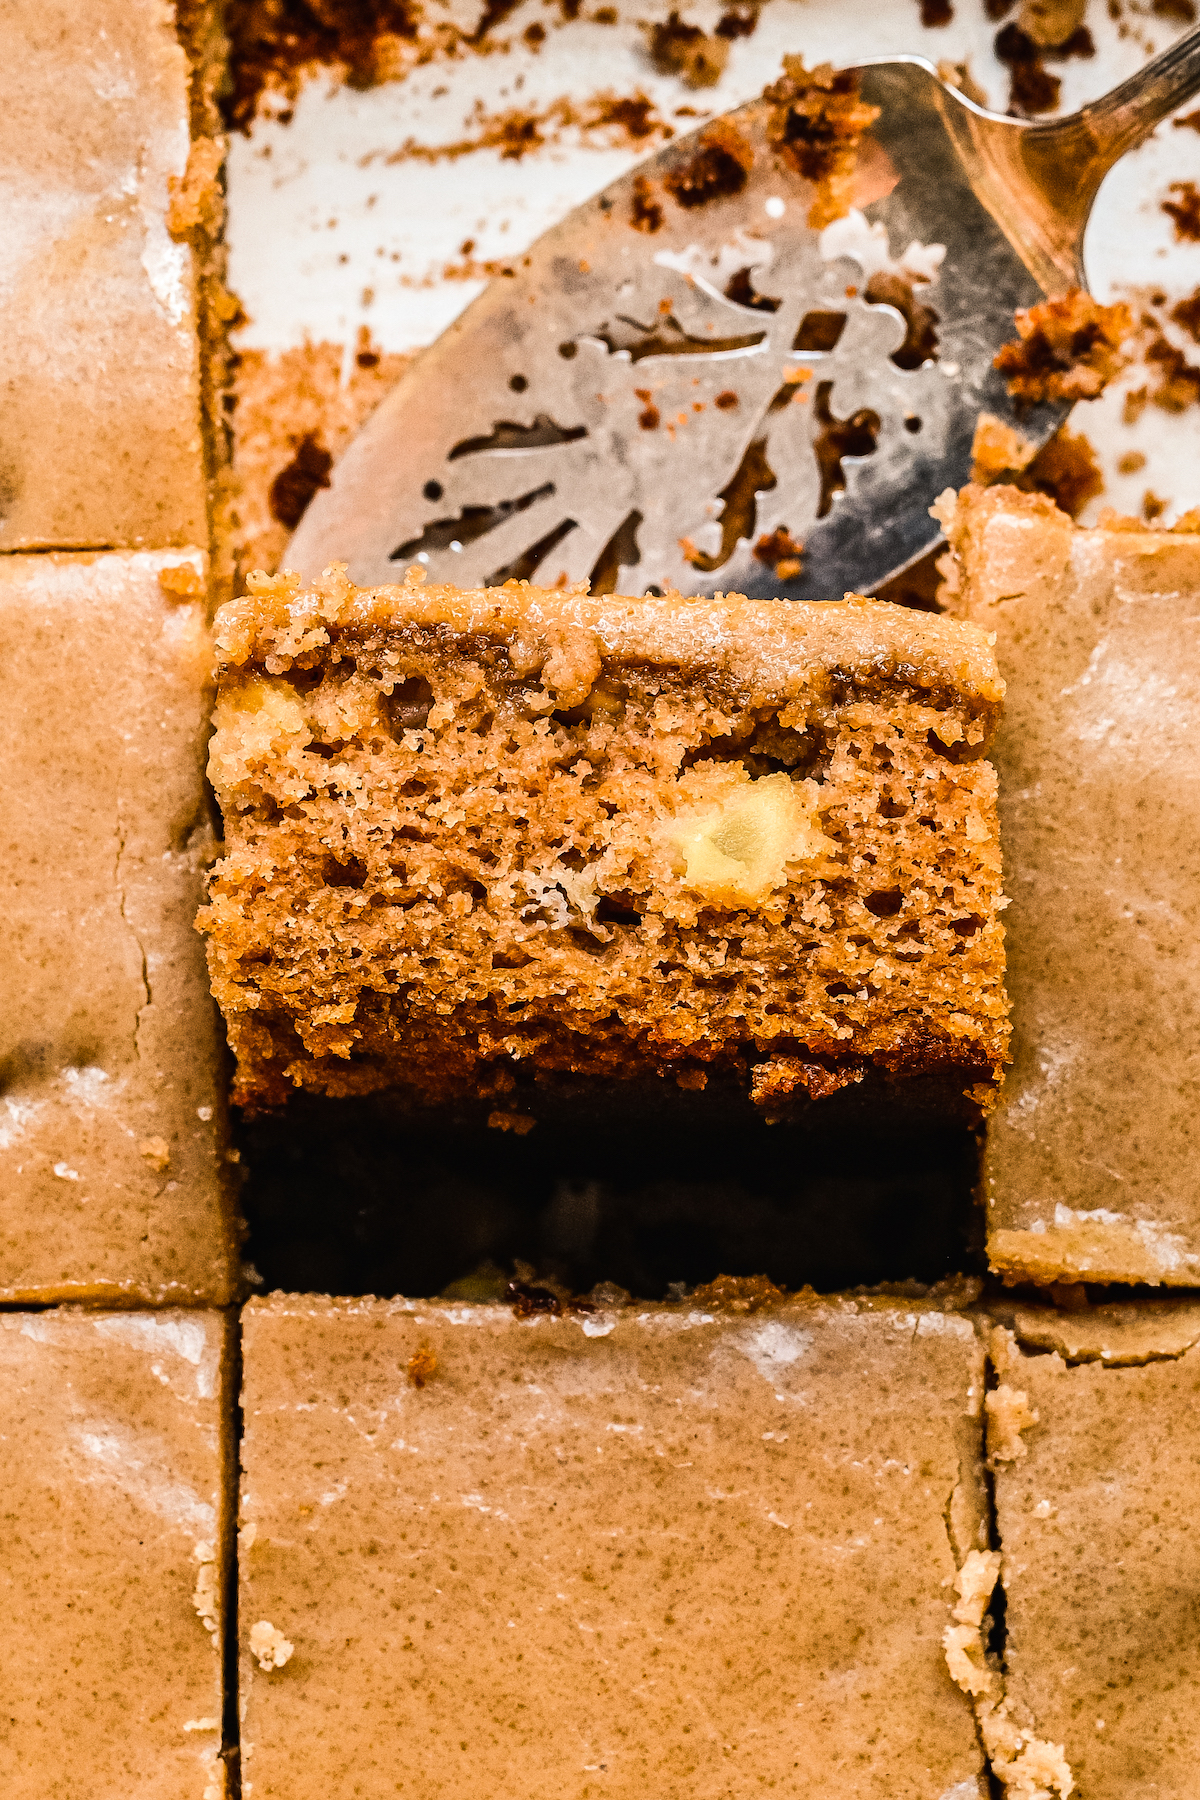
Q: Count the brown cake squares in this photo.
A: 7